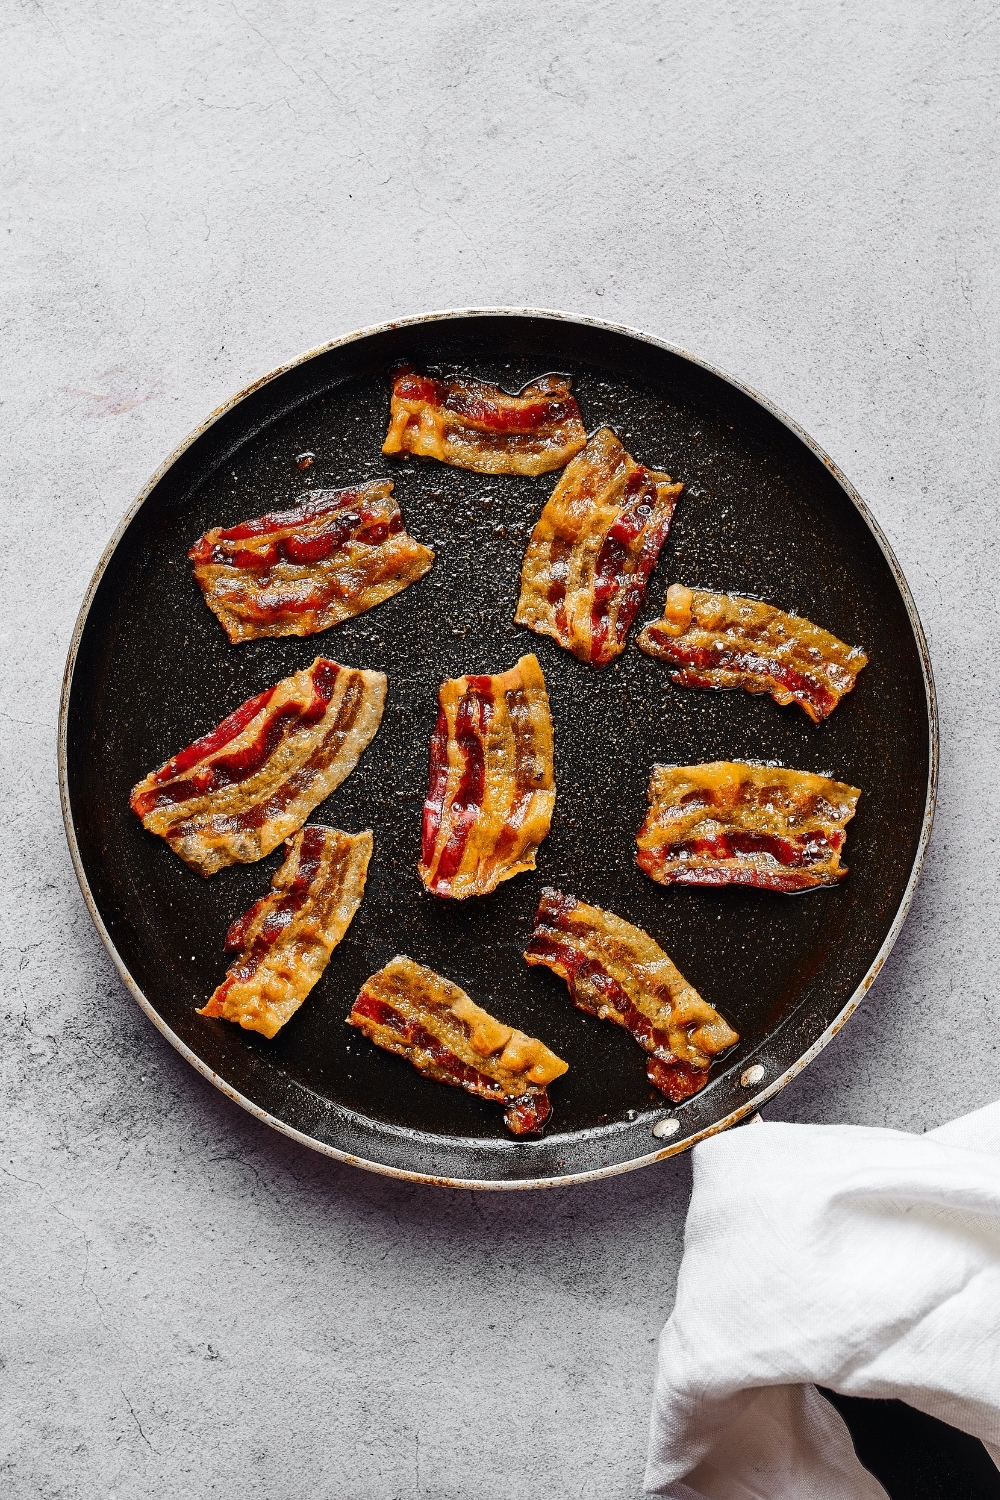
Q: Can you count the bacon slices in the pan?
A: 10